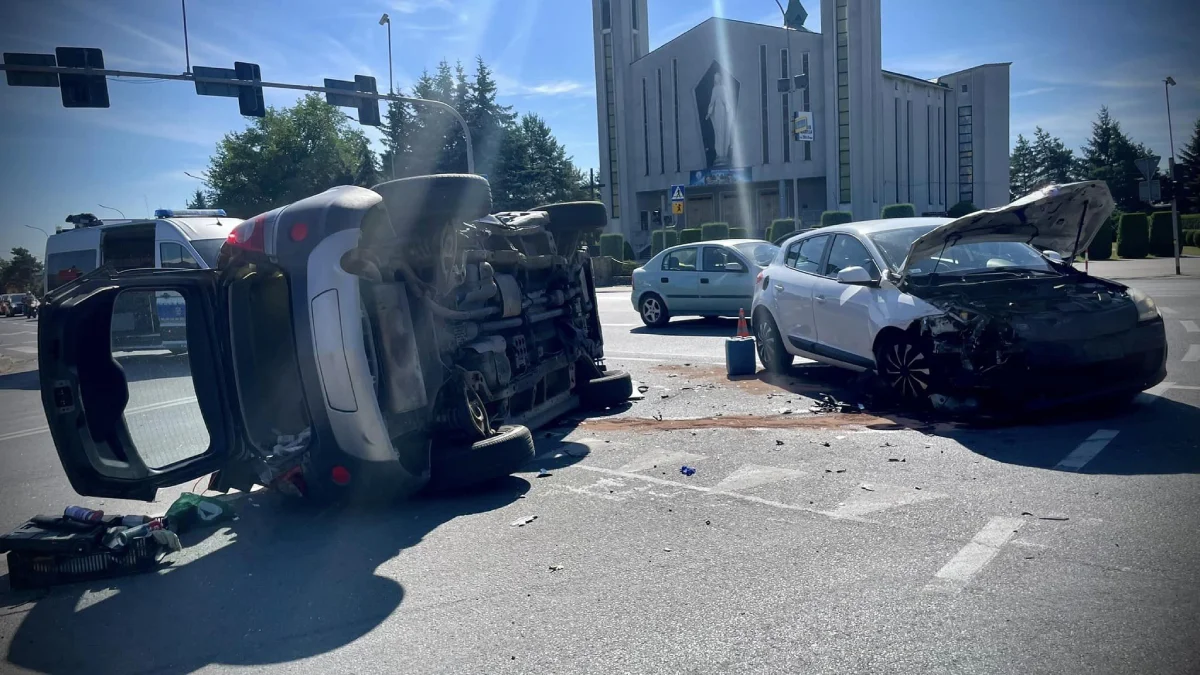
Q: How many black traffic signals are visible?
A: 3